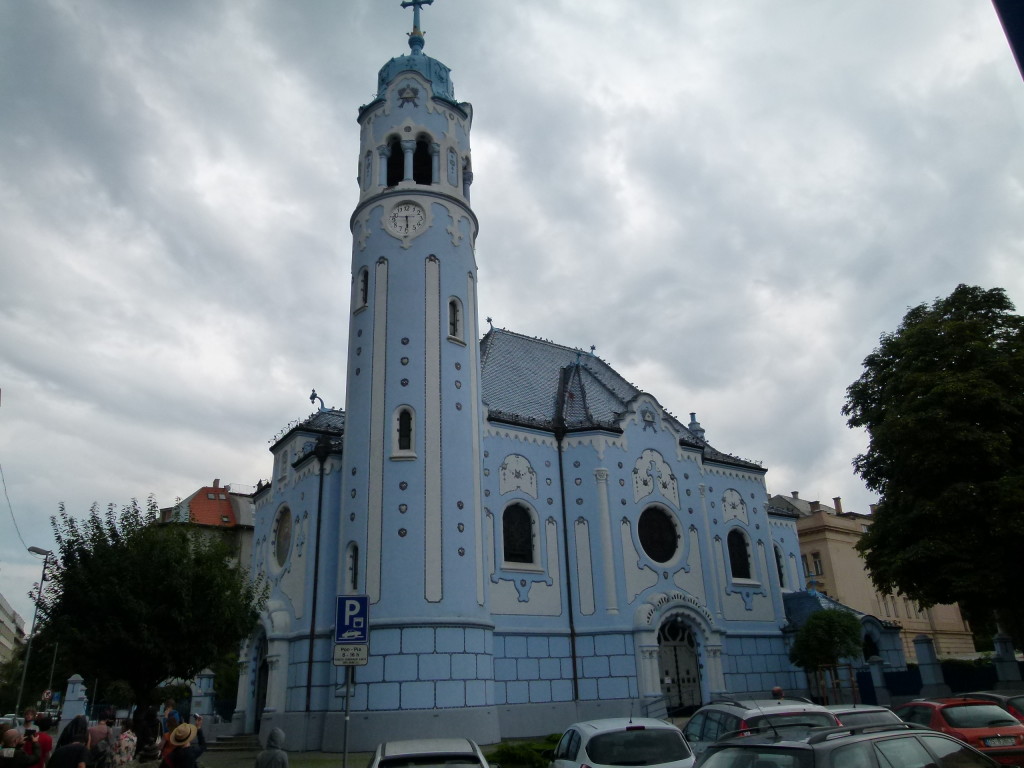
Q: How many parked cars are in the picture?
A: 7